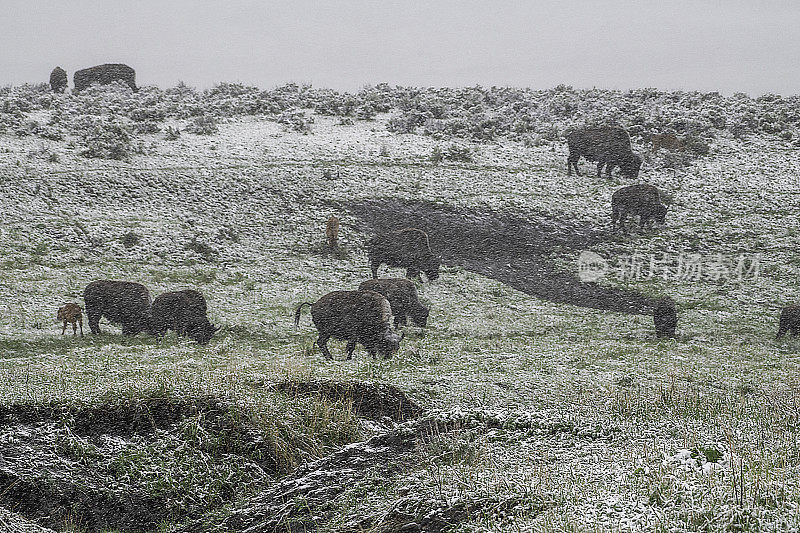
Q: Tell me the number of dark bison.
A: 11